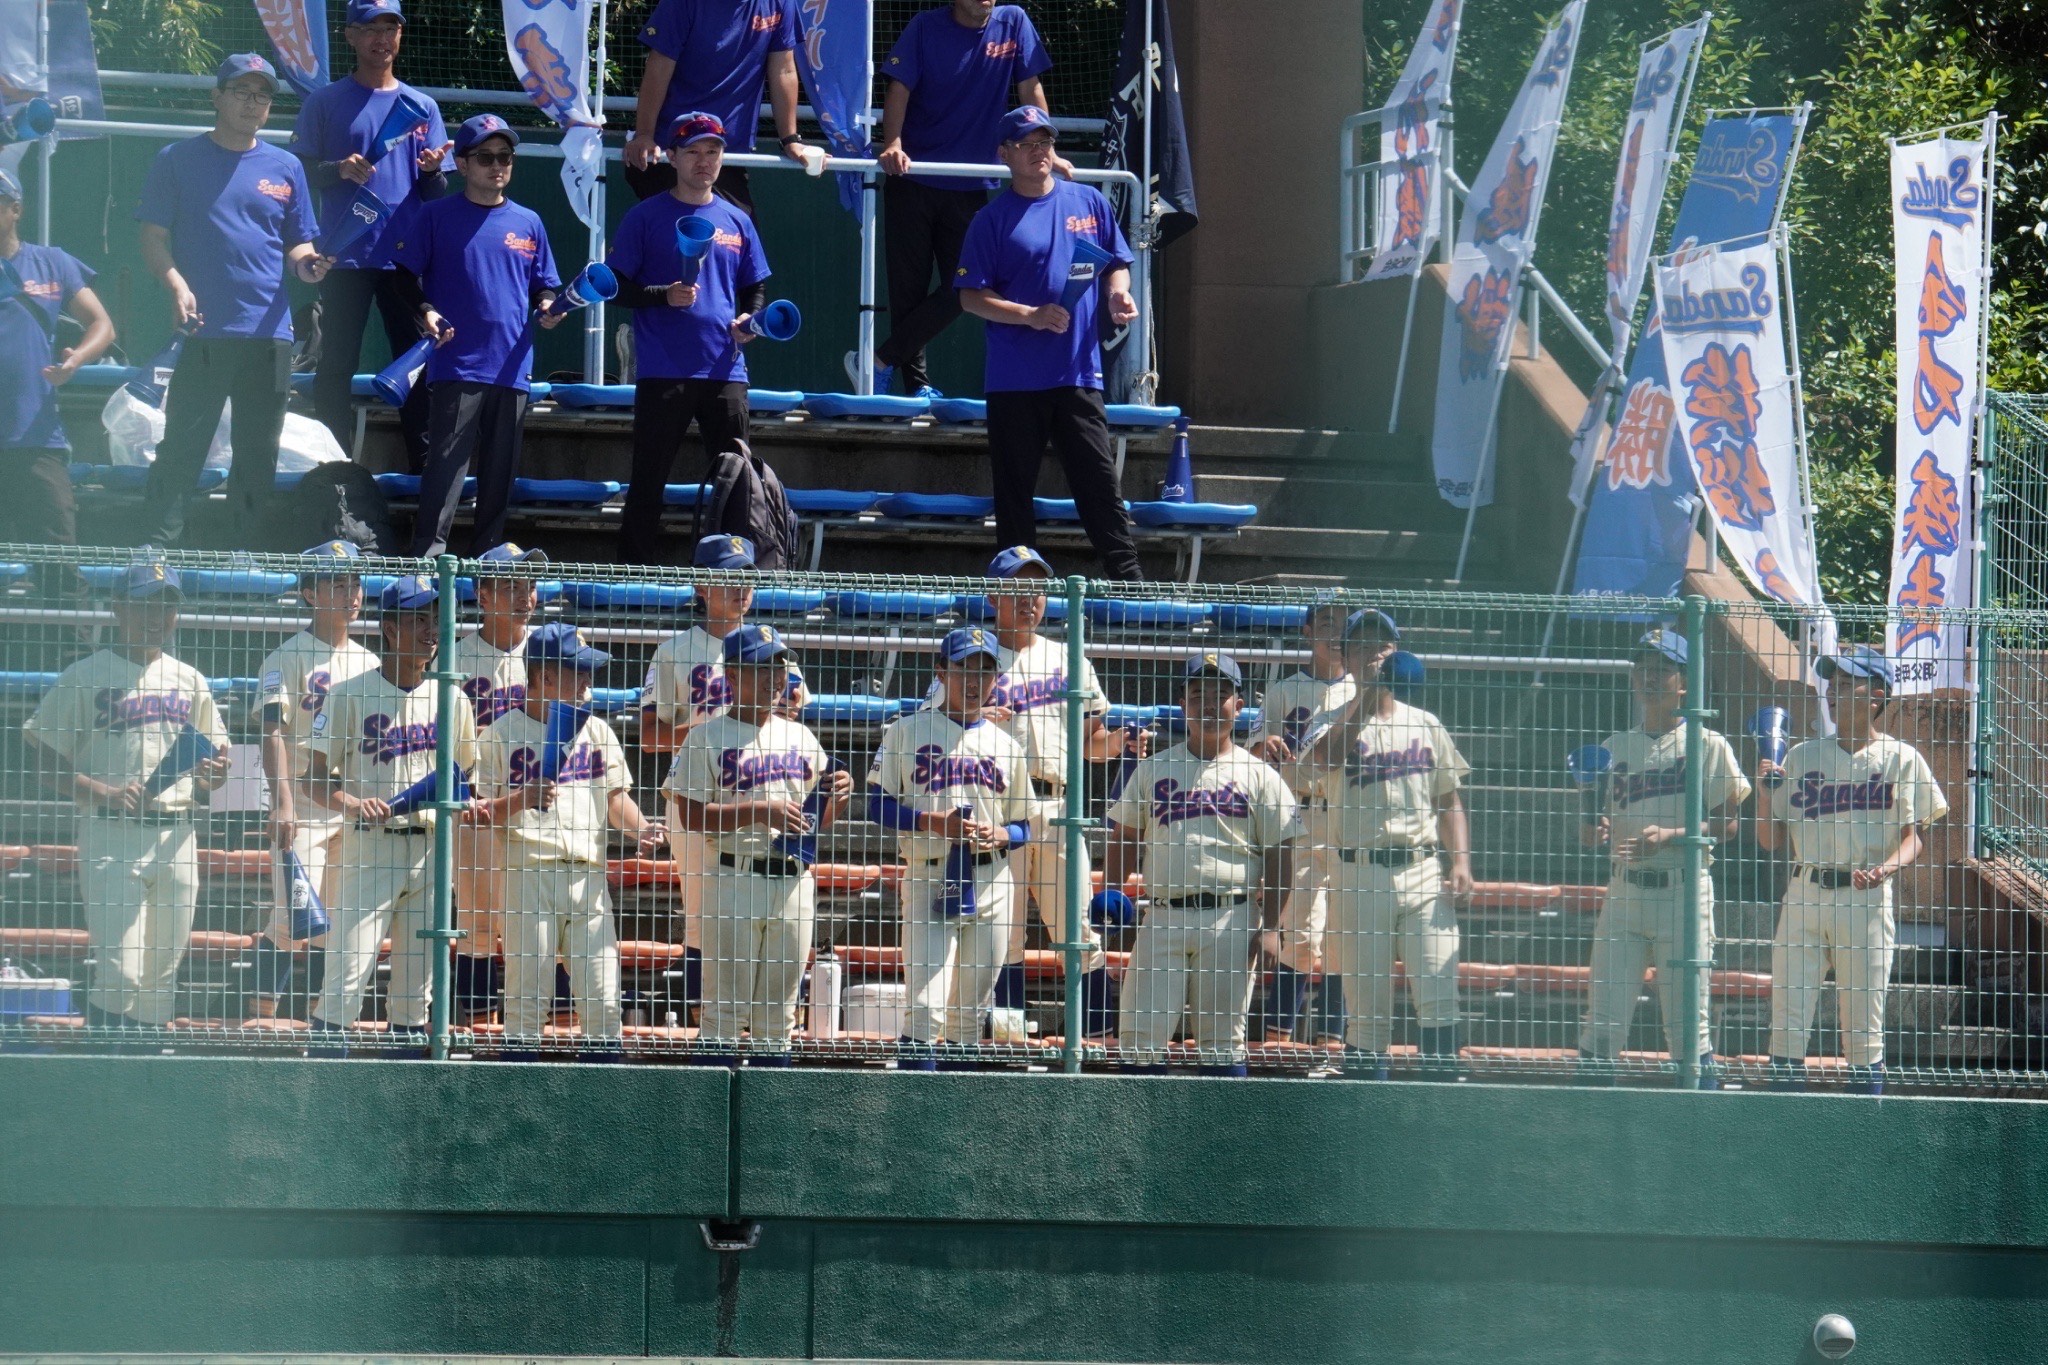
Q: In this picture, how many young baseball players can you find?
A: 14